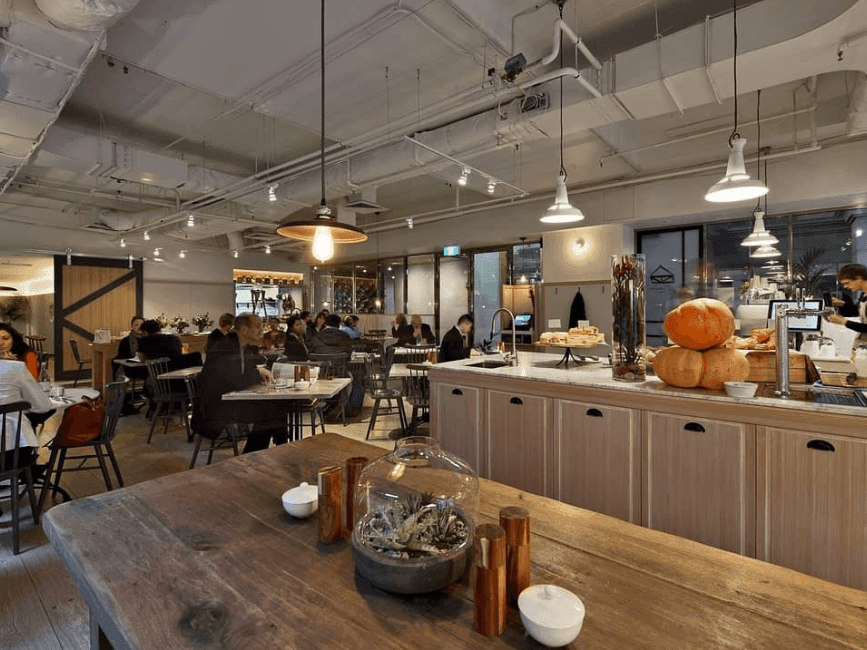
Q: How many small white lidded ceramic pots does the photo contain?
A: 2